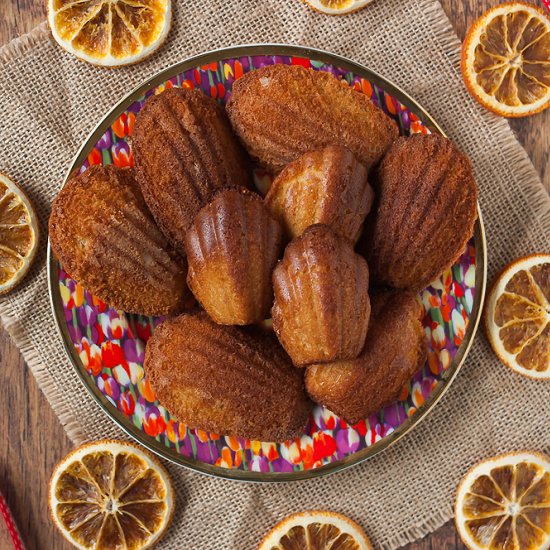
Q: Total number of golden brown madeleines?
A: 9